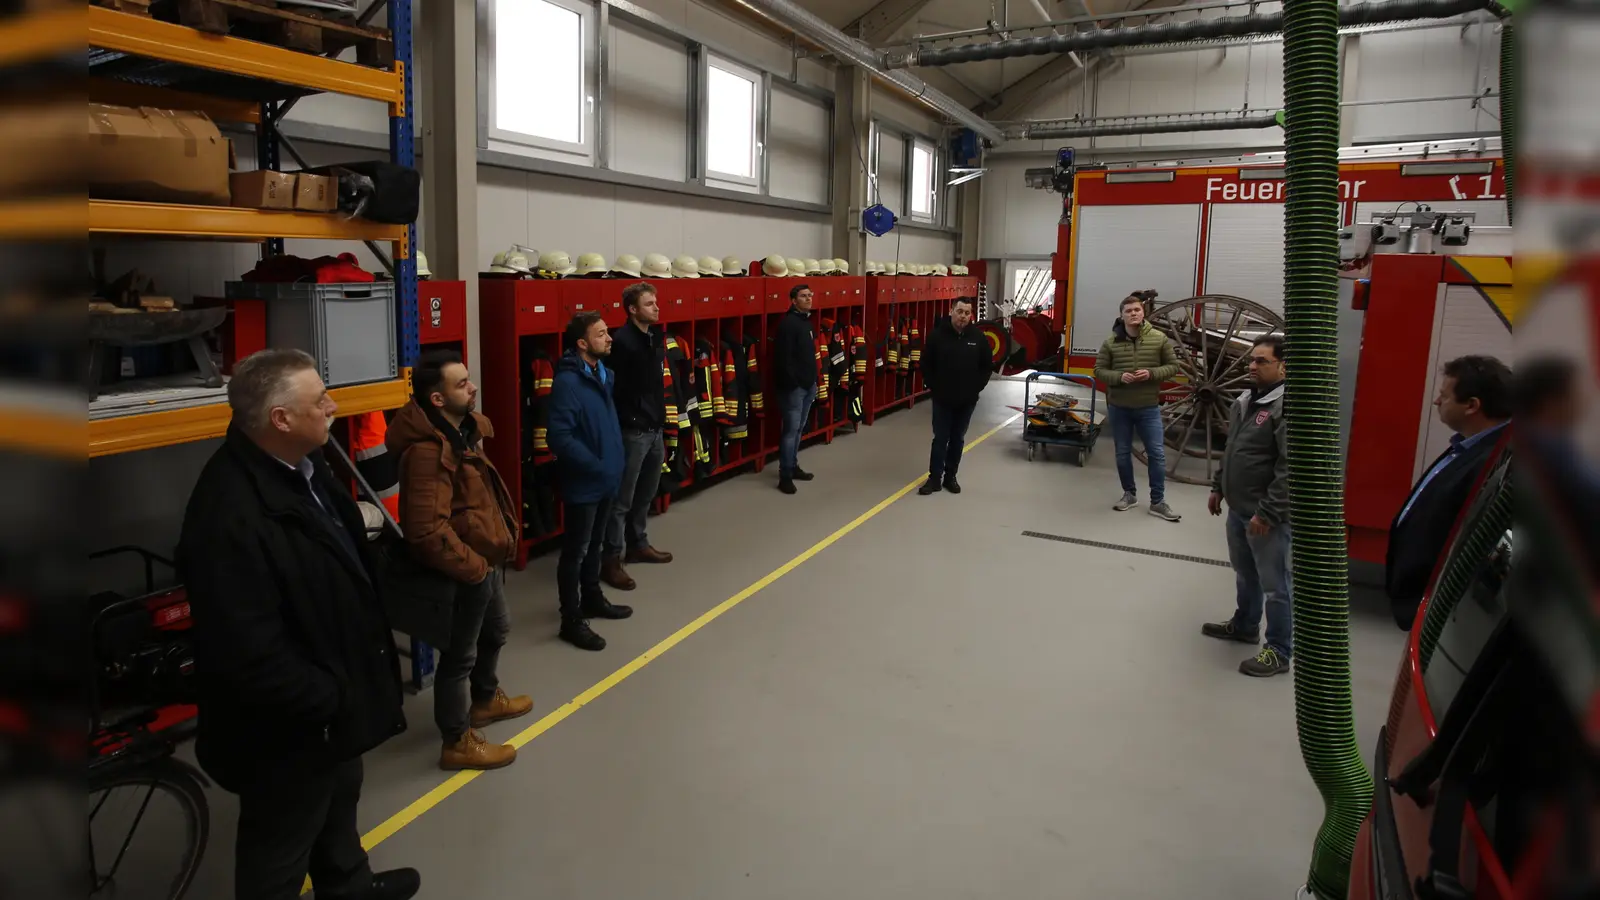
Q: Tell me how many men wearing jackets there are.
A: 9